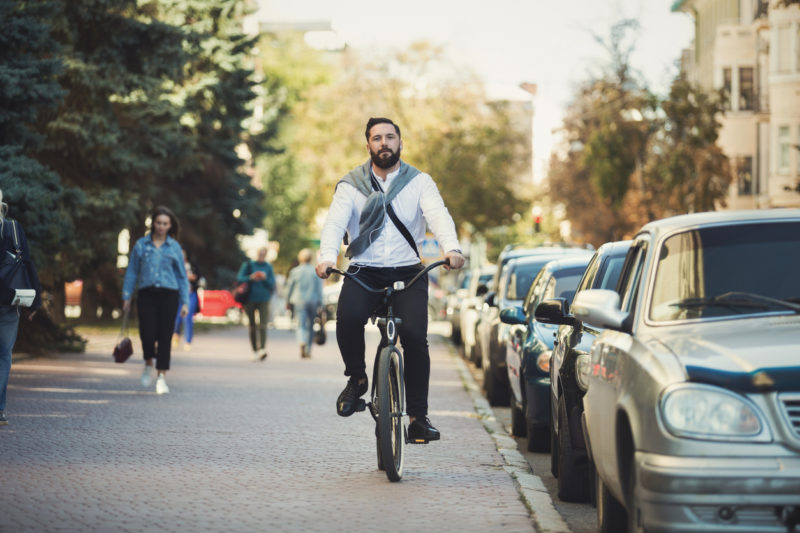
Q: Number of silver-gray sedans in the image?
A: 1